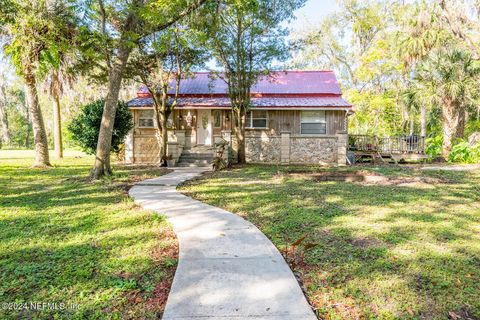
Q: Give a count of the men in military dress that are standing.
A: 0